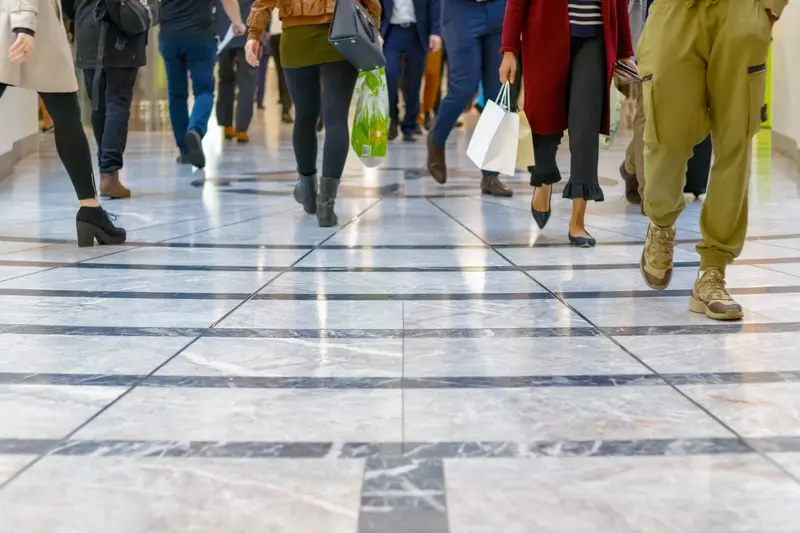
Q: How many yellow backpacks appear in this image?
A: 0